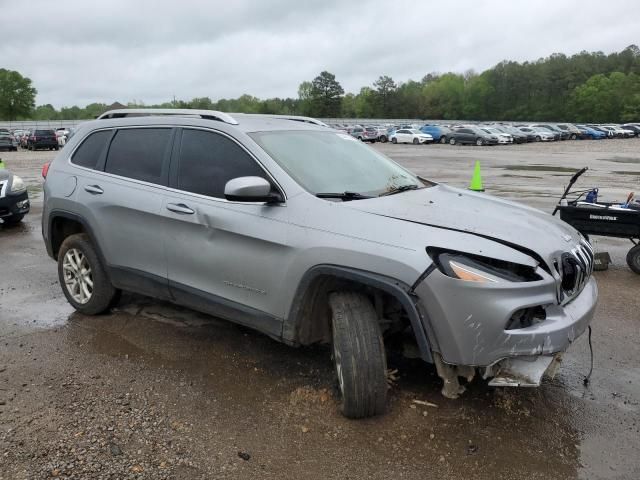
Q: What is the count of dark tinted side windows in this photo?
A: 3